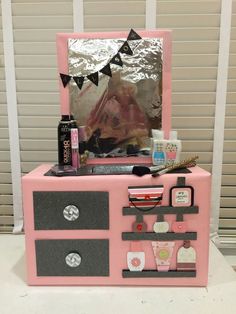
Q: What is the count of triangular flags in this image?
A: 7